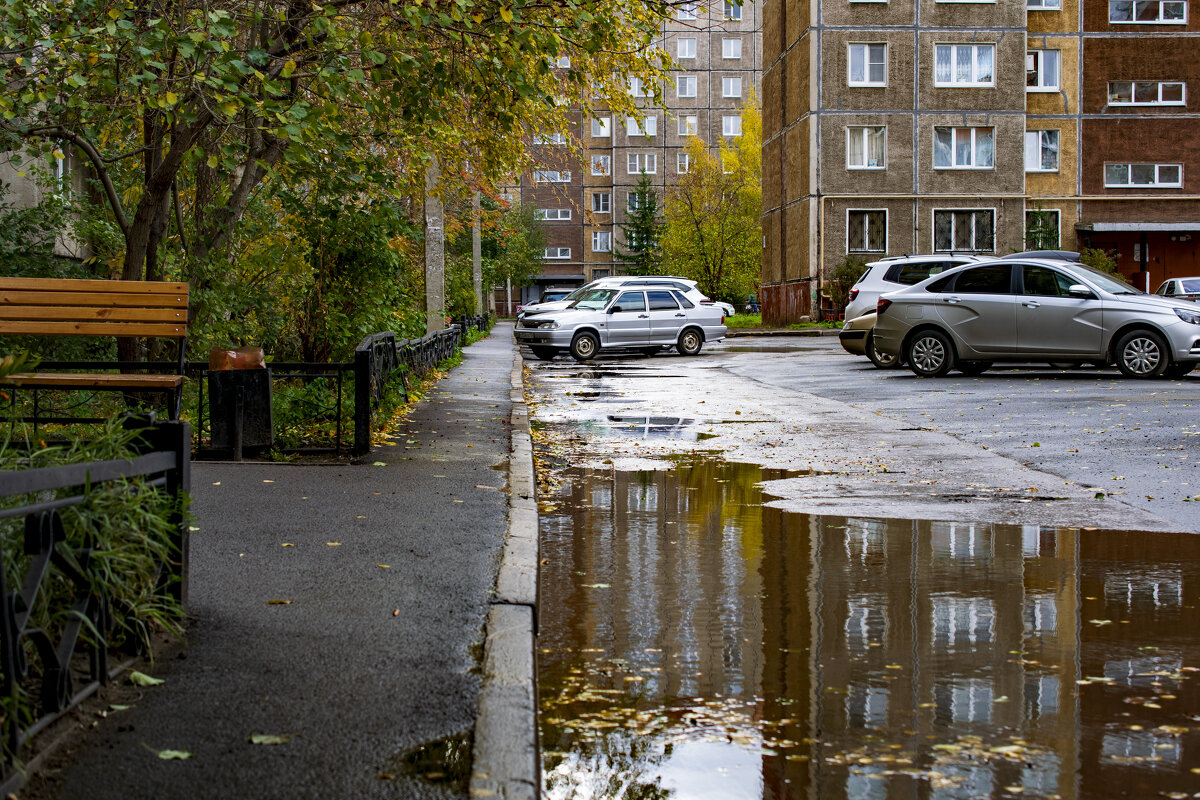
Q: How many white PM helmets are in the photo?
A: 0